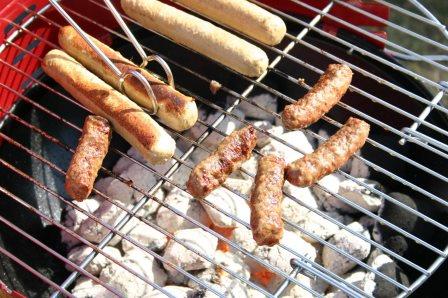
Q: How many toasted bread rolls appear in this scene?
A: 2